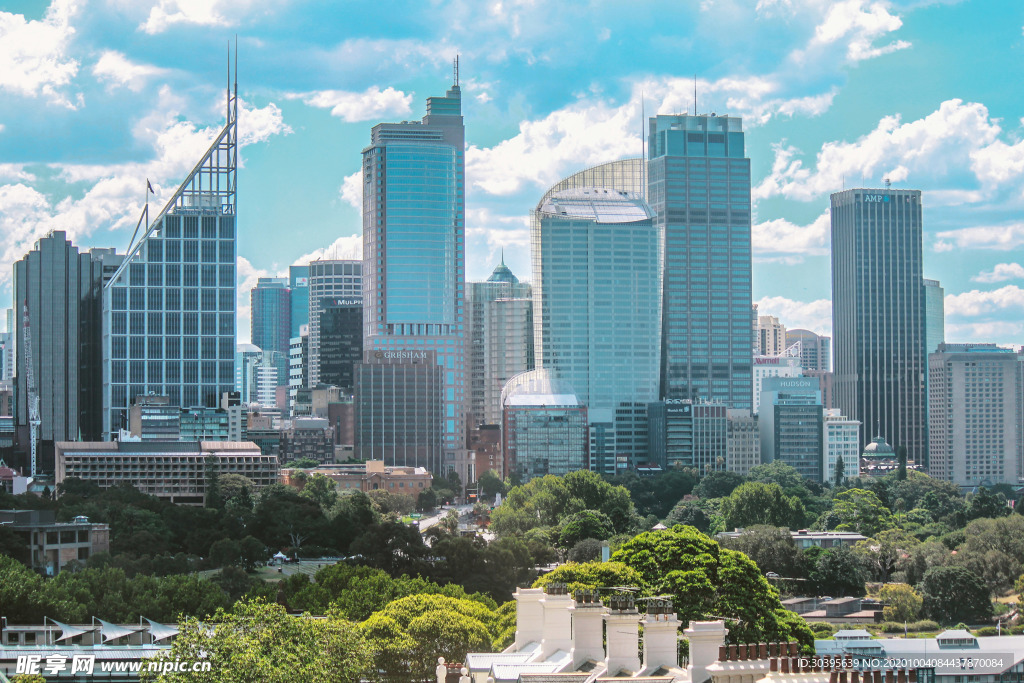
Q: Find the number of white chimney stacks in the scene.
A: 6